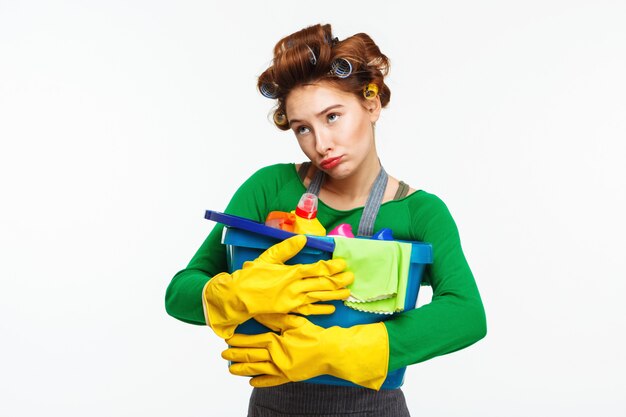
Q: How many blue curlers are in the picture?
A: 2